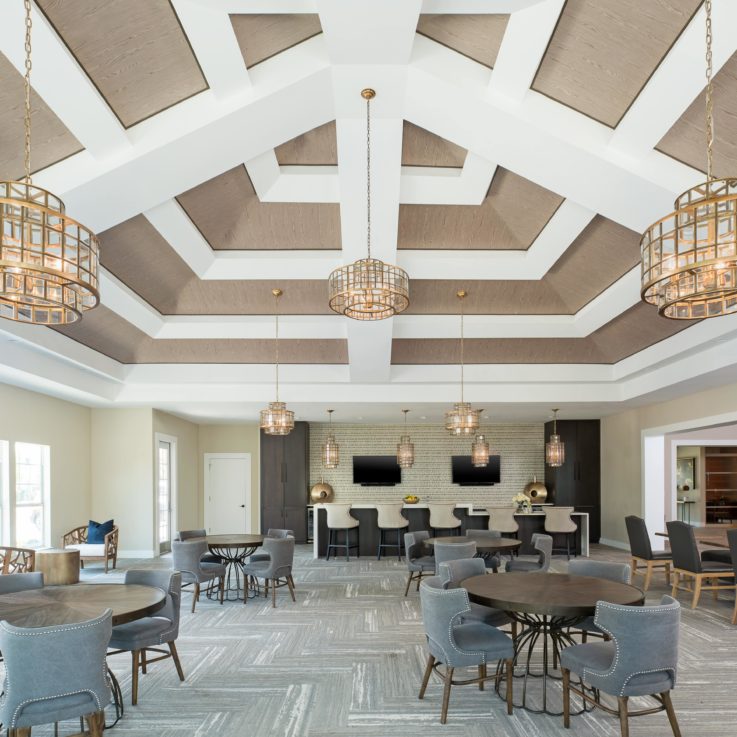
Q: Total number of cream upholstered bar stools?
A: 5